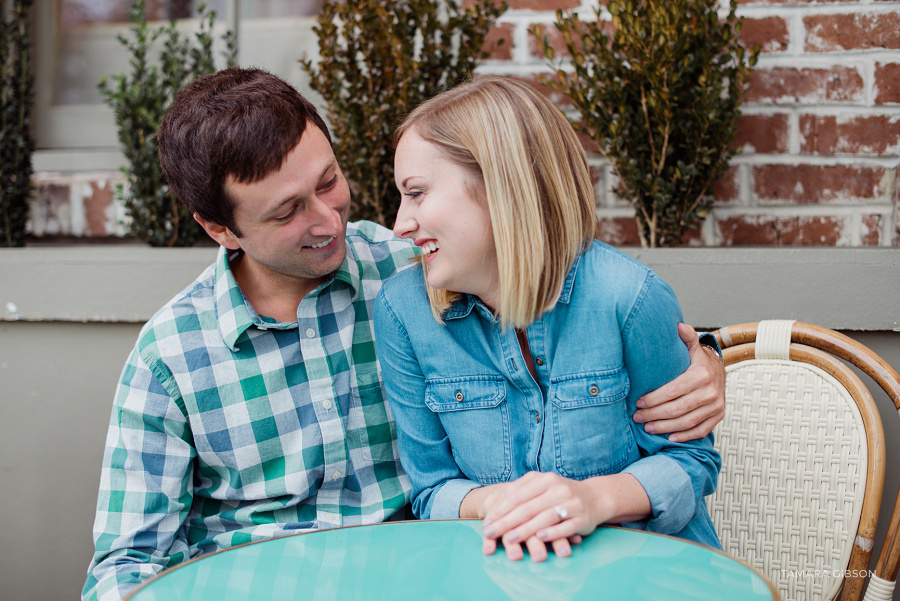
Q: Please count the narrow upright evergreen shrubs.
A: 4